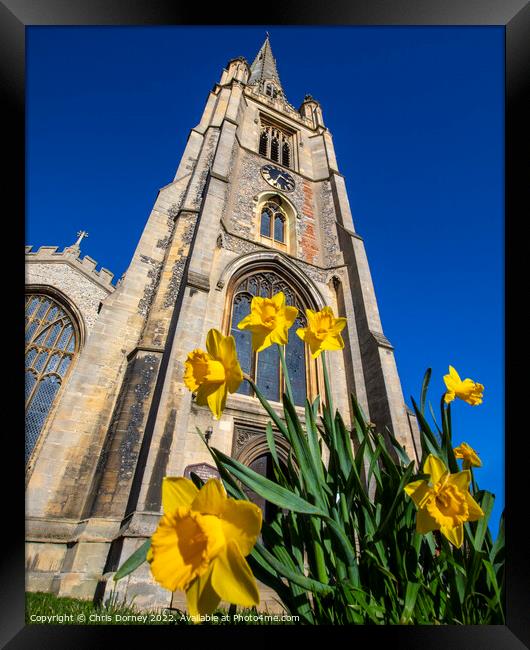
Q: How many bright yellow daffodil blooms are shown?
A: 7